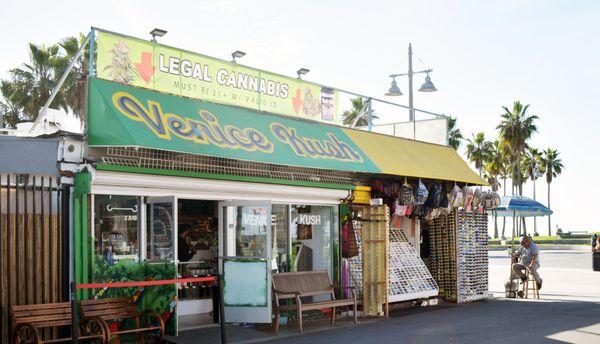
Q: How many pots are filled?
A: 0